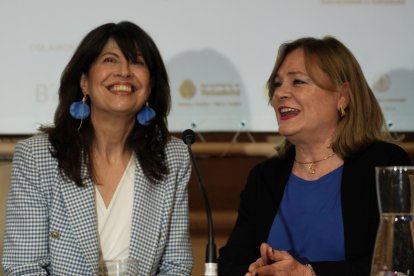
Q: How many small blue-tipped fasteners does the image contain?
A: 3